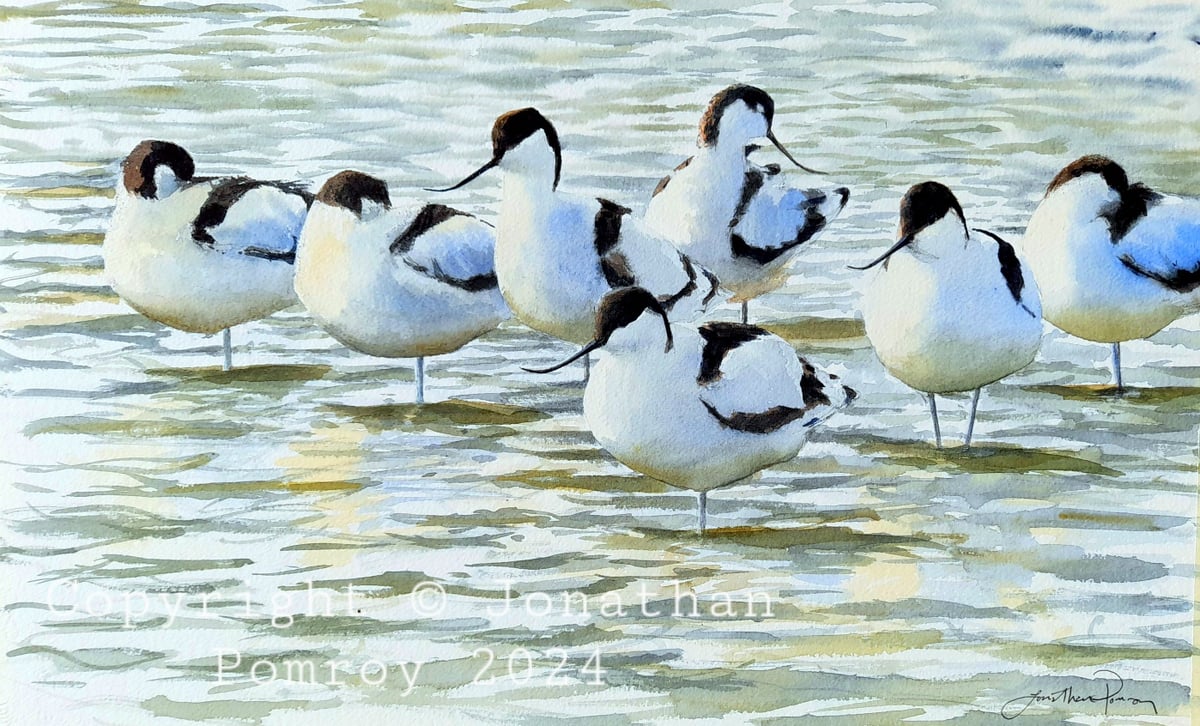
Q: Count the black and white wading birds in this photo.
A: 7